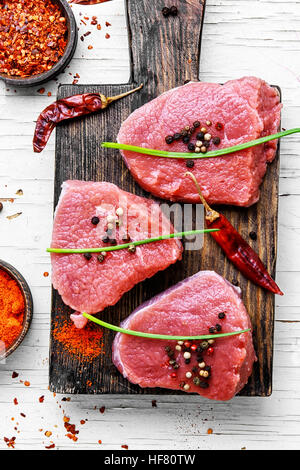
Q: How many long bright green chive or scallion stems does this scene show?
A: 3